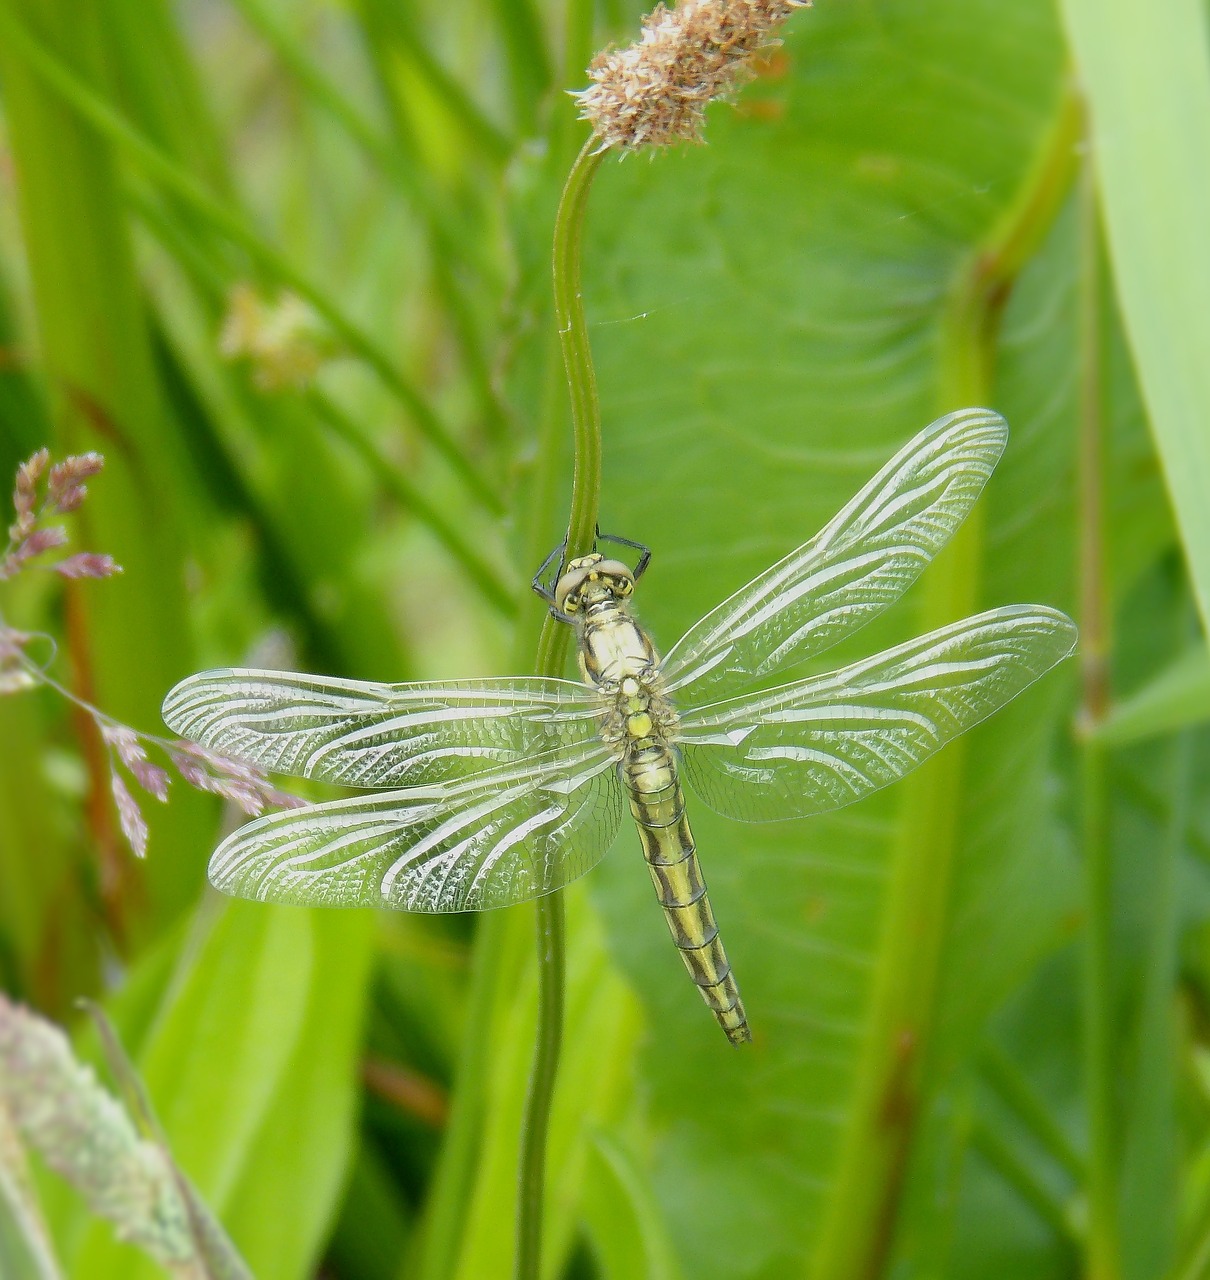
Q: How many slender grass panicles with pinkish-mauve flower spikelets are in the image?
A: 2